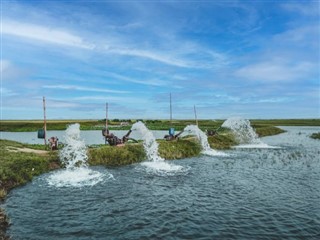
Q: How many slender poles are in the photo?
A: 4